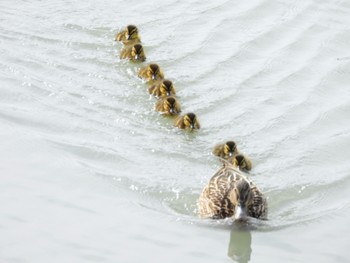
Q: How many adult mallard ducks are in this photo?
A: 1